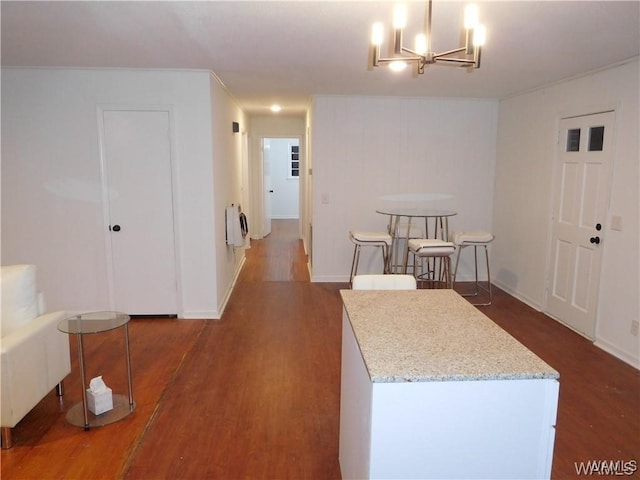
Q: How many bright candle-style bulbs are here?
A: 5